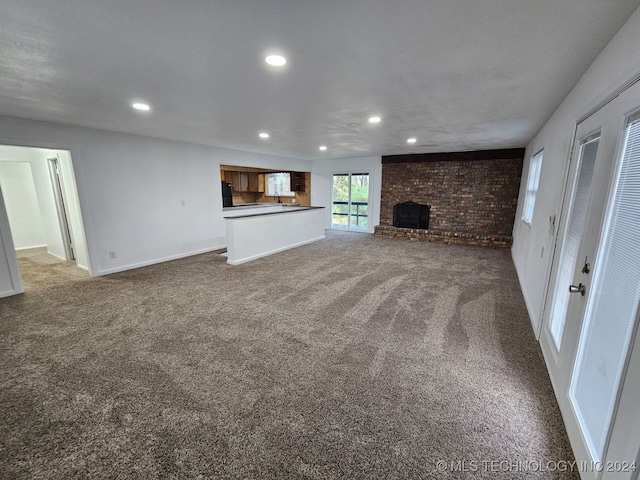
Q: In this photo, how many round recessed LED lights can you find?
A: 6